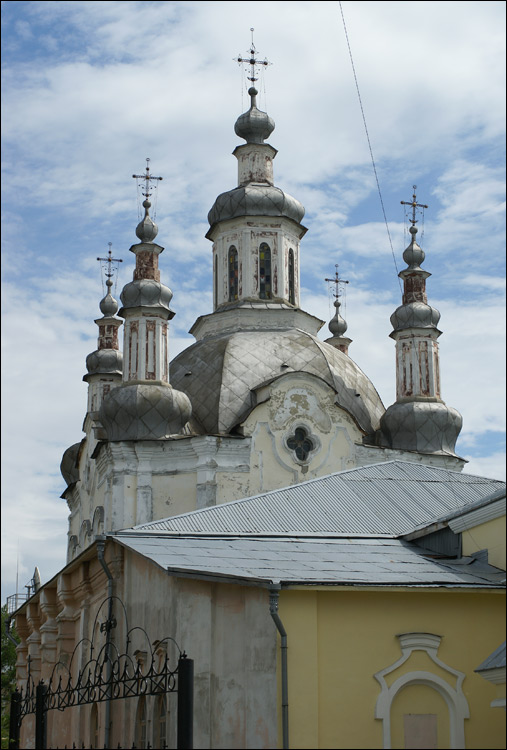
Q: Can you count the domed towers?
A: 5